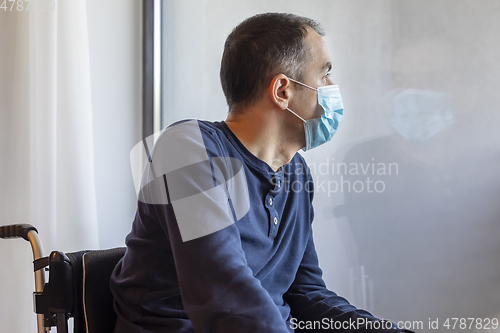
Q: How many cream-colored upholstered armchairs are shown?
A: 0